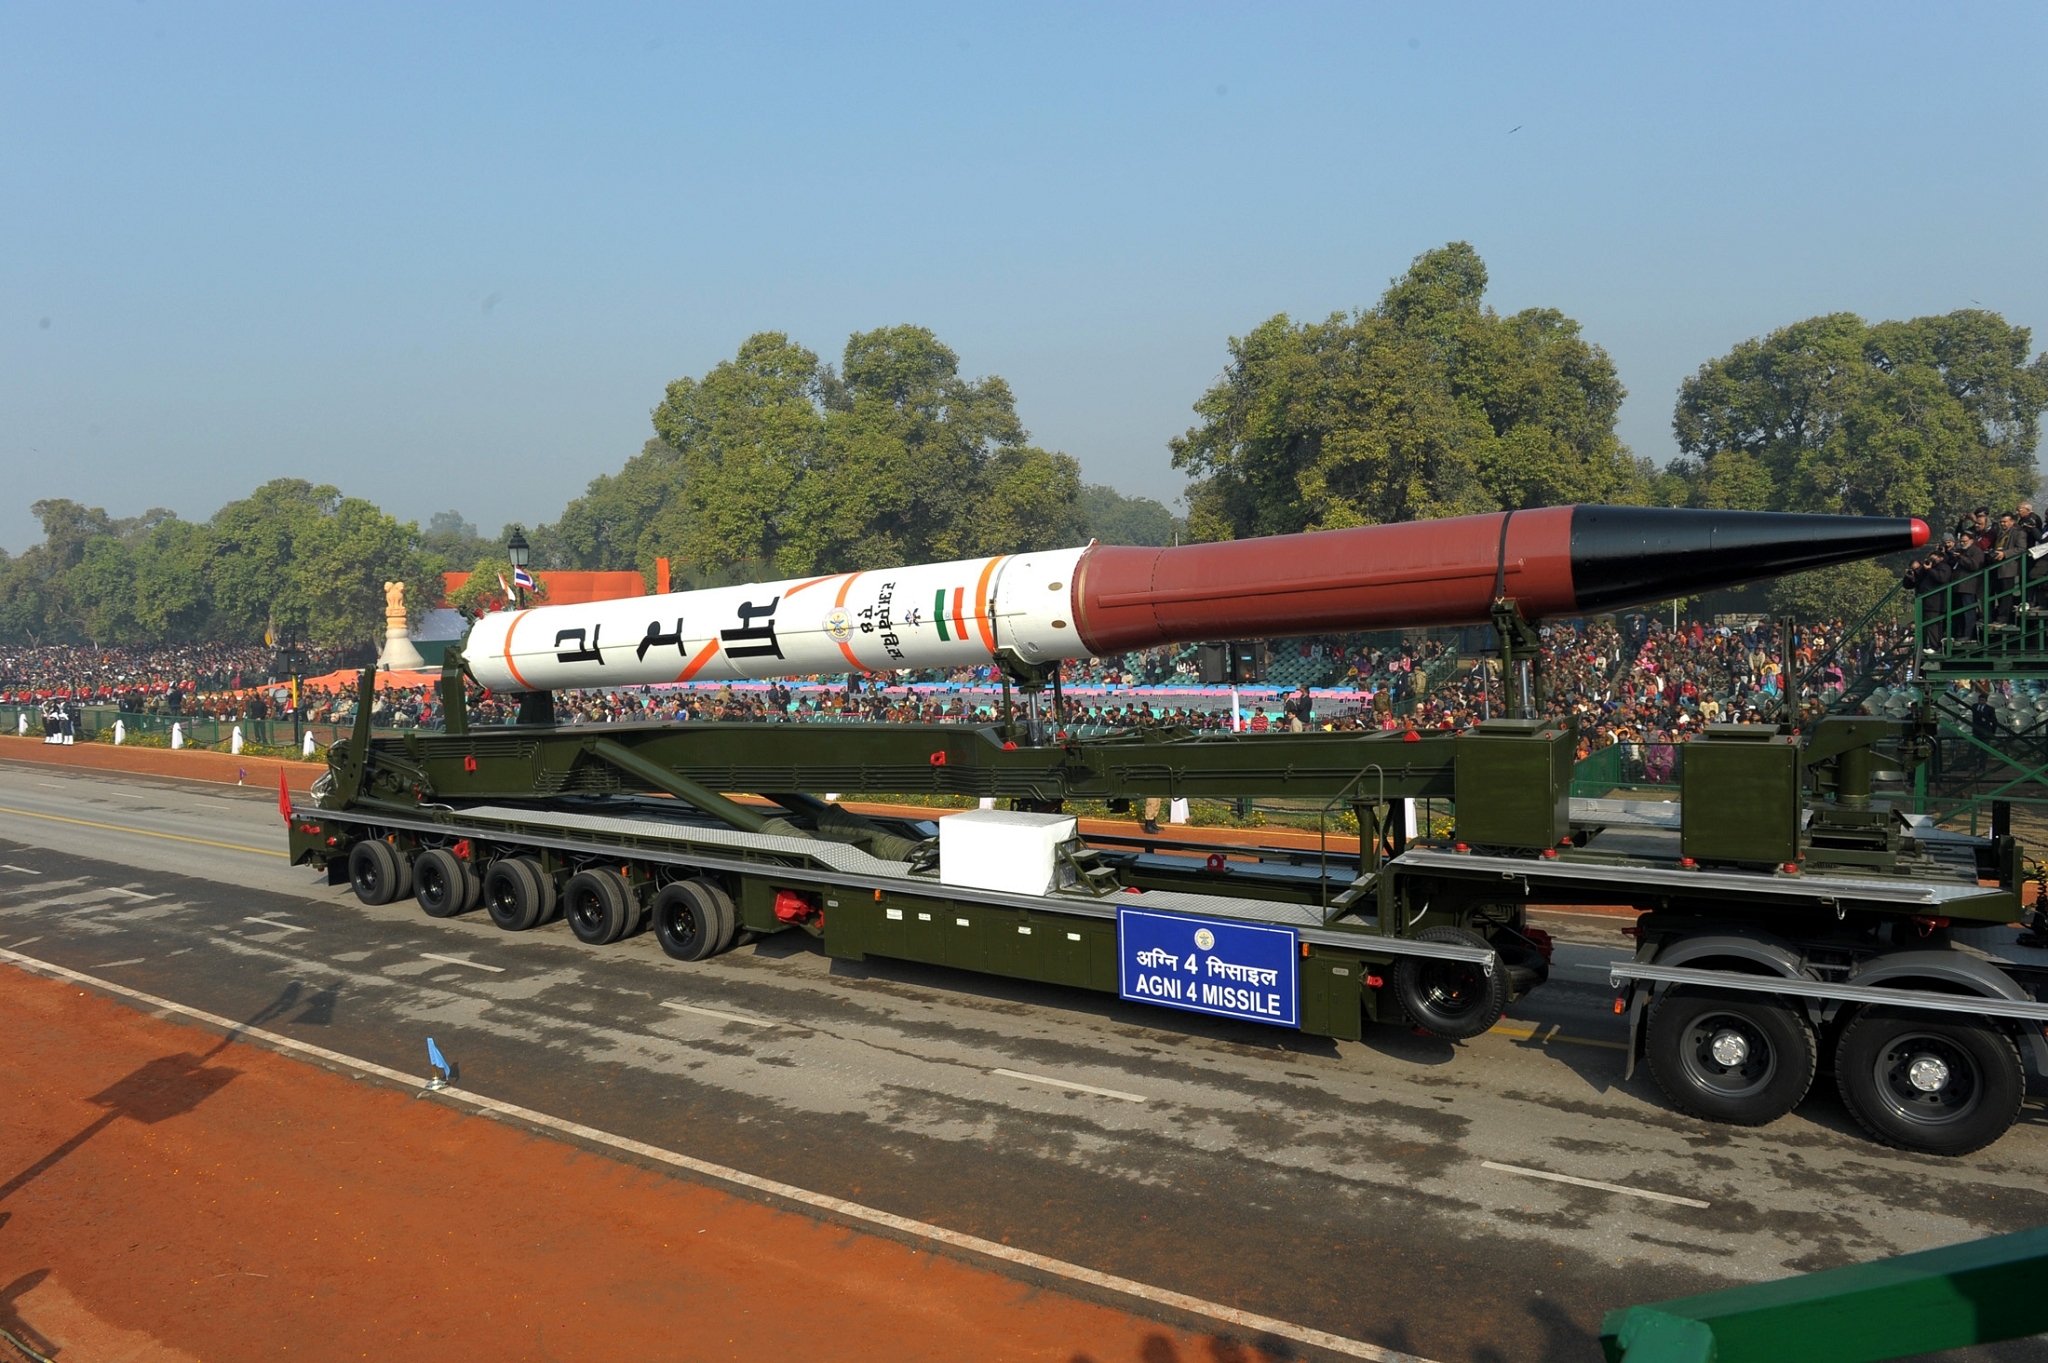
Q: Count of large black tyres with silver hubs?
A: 2